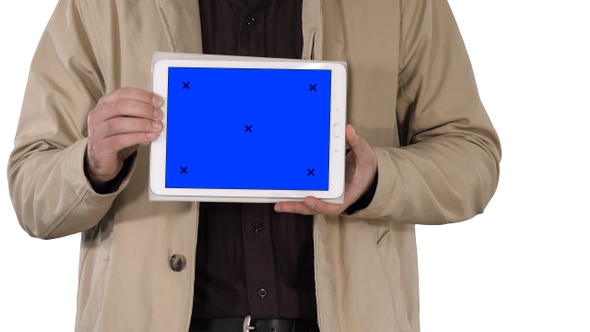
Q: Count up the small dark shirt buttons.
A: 3